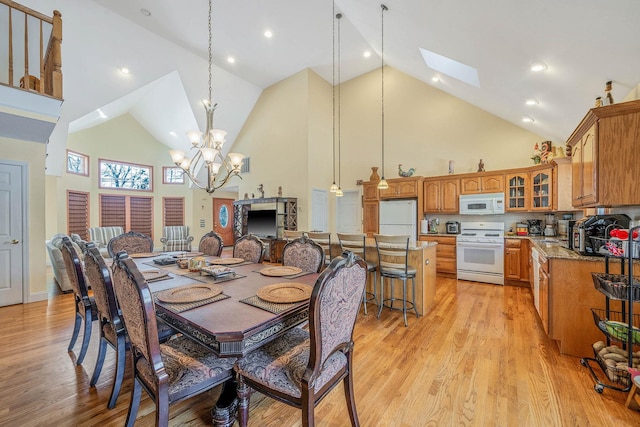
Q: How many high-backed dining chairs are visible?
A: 8